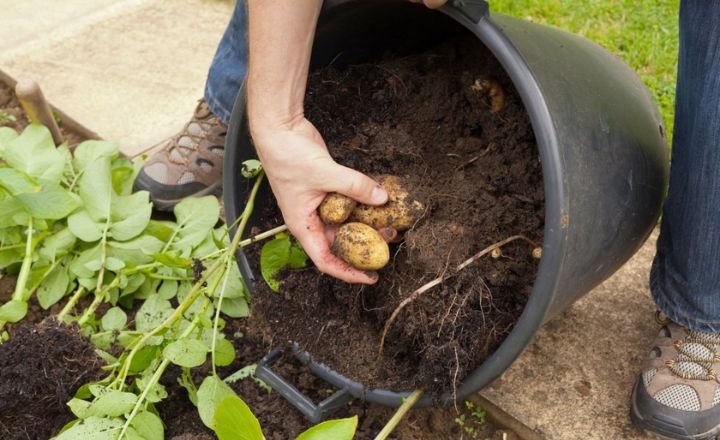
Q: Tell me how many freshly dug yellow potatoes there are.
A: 3